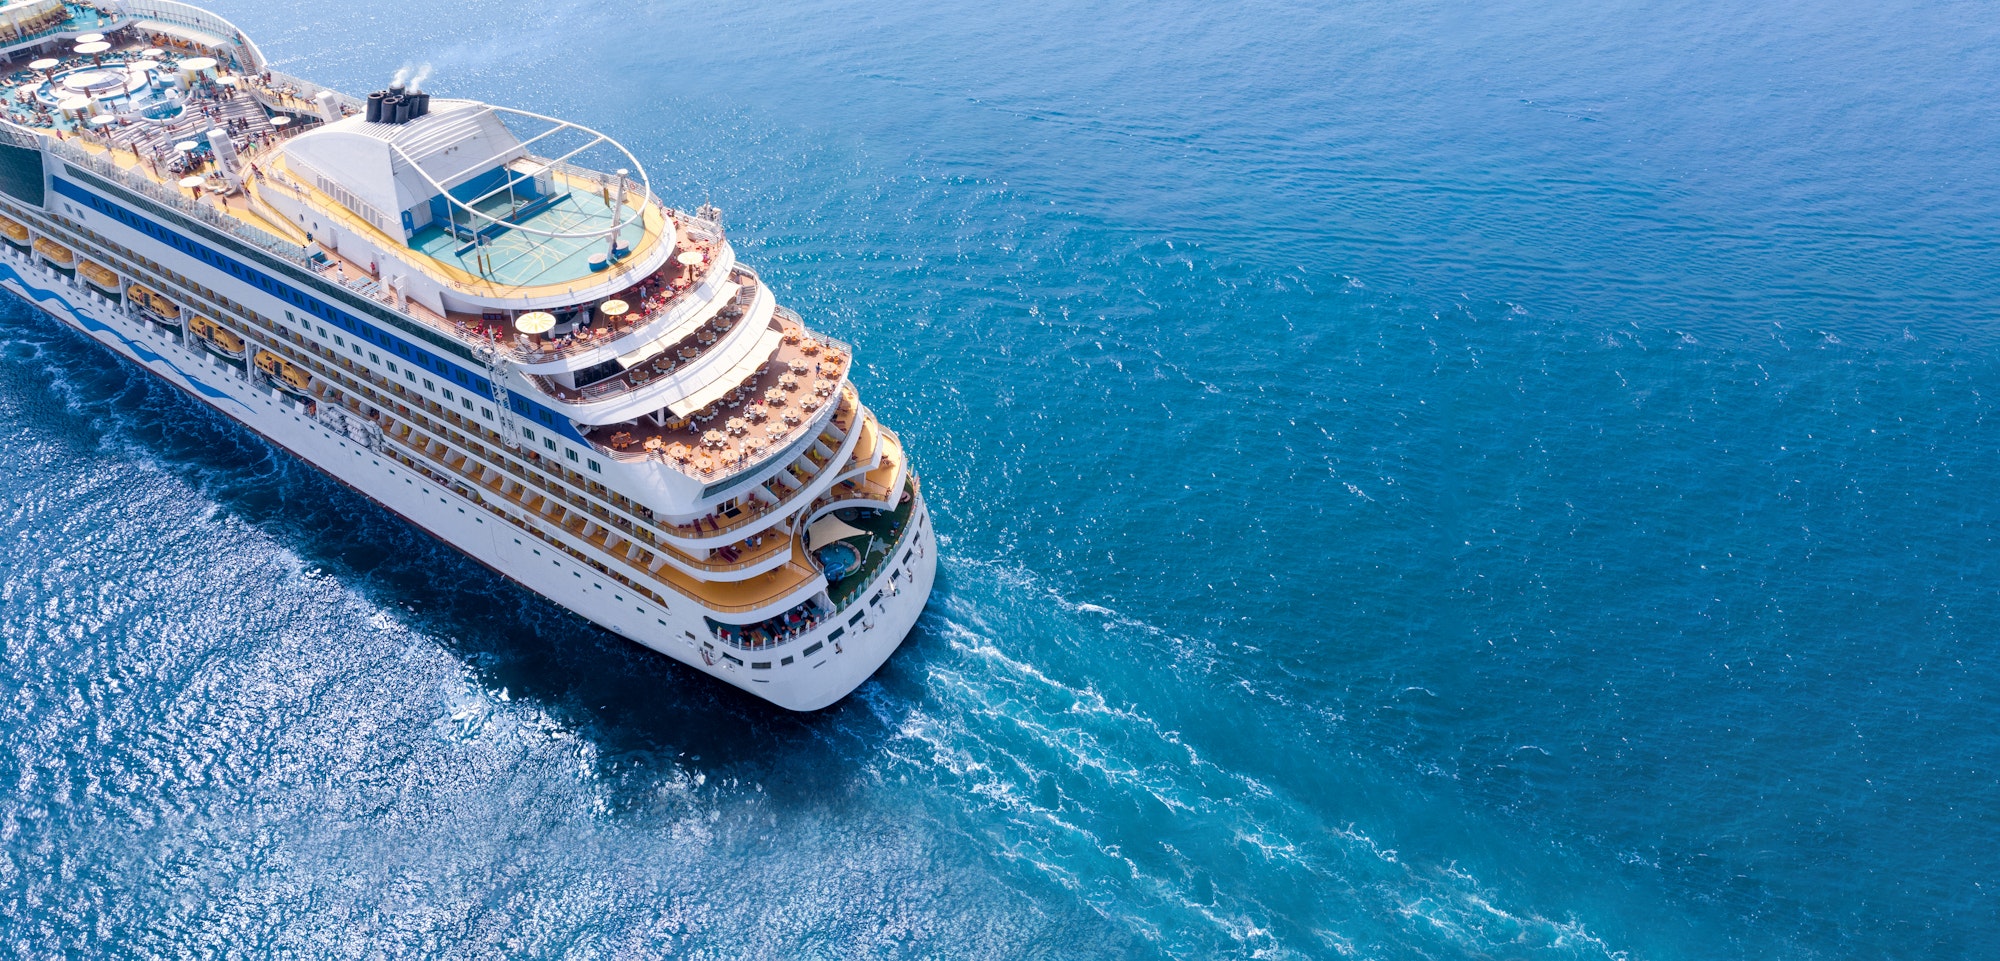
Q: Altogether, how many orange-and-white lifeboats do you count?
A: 6